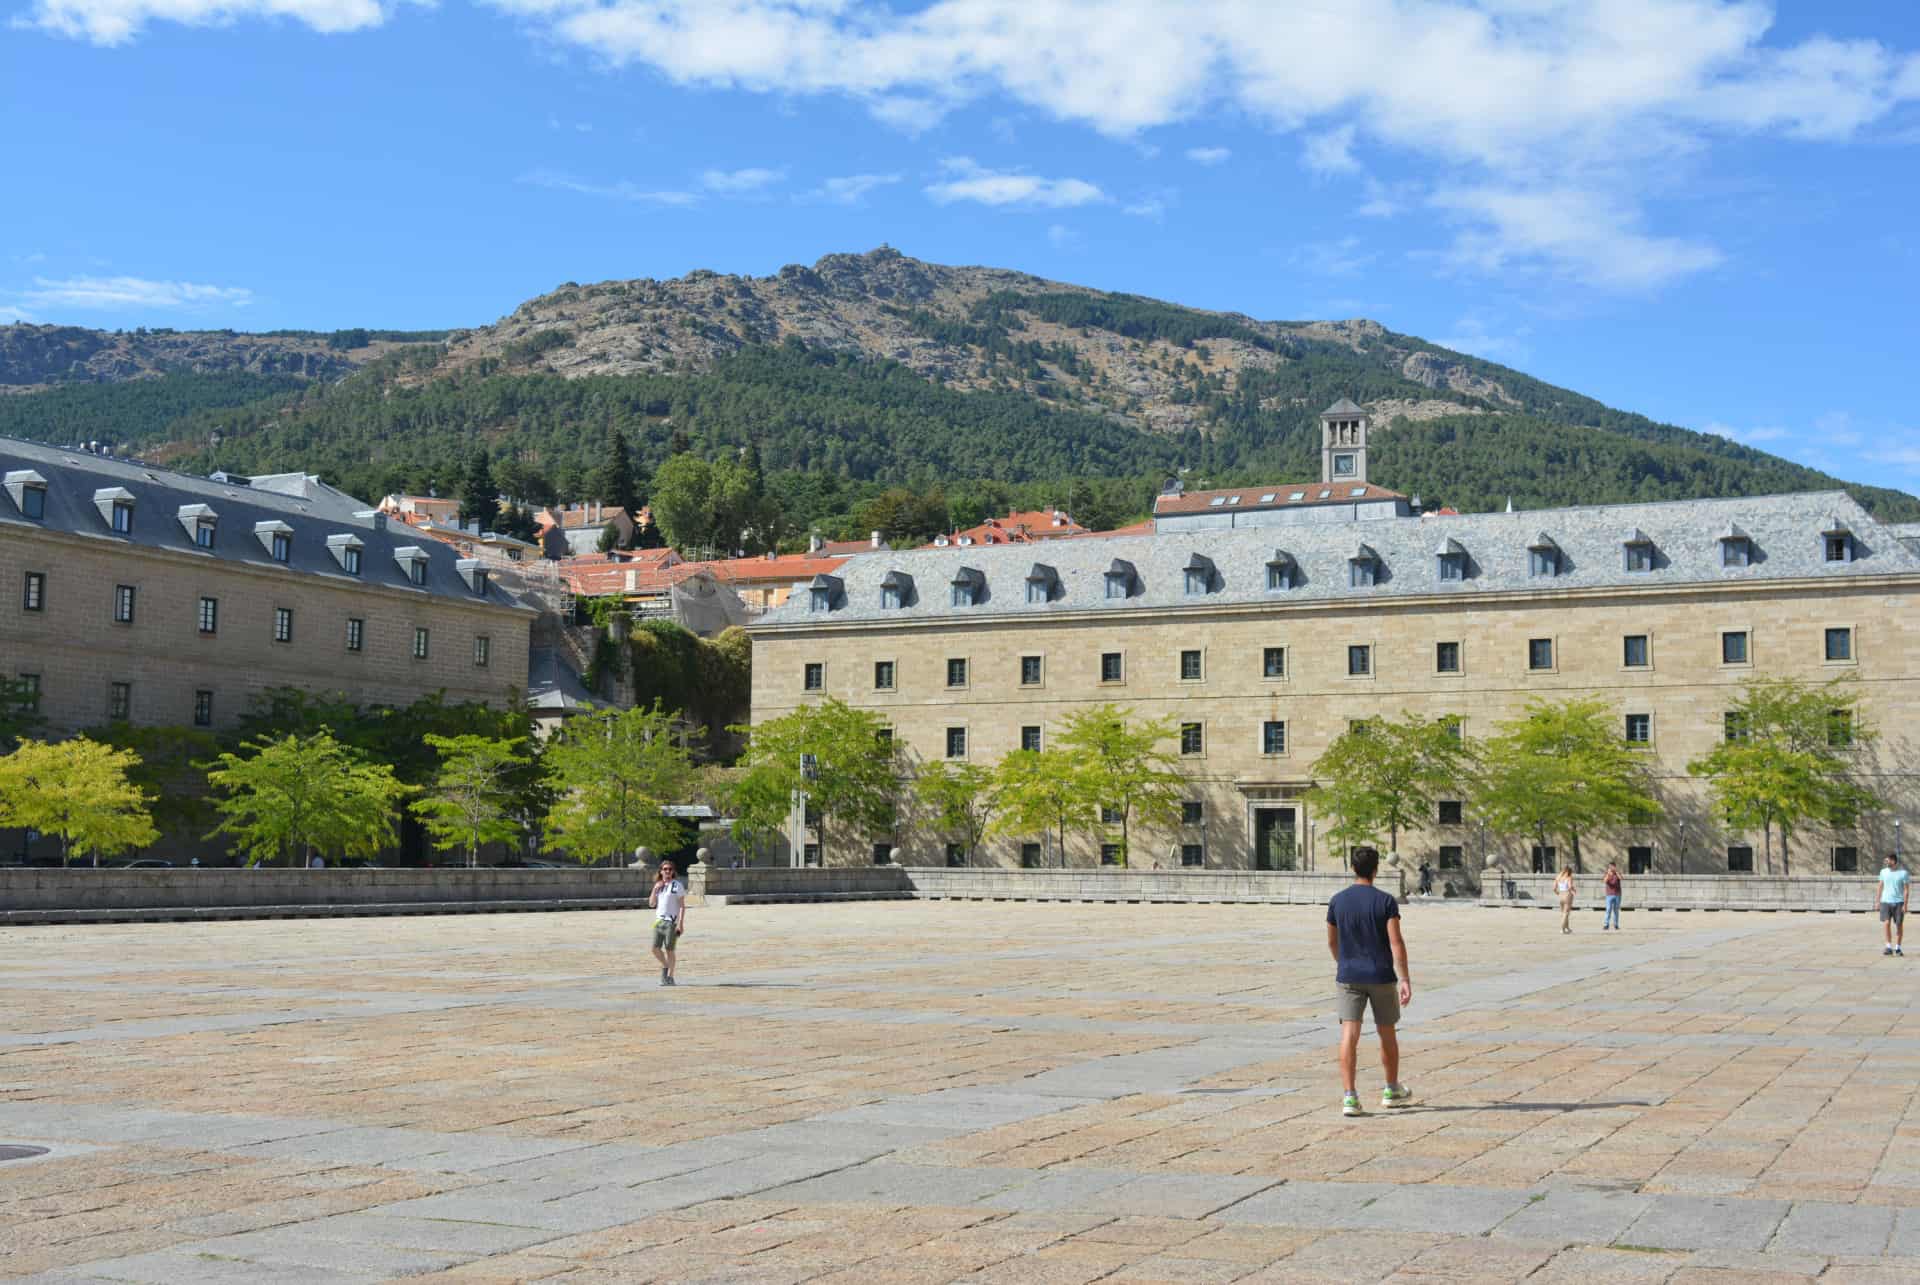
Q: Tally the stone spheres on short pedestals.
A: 5